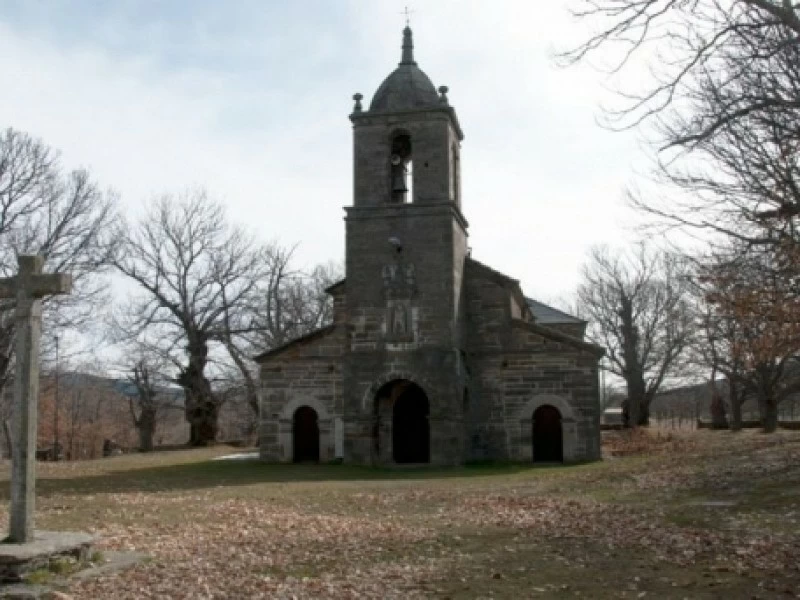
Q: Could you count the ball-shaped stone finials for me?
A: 2